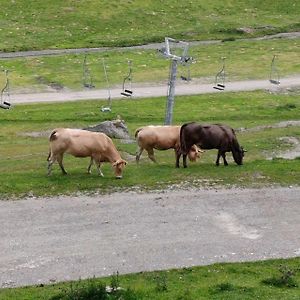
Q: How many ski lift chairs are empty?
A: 7